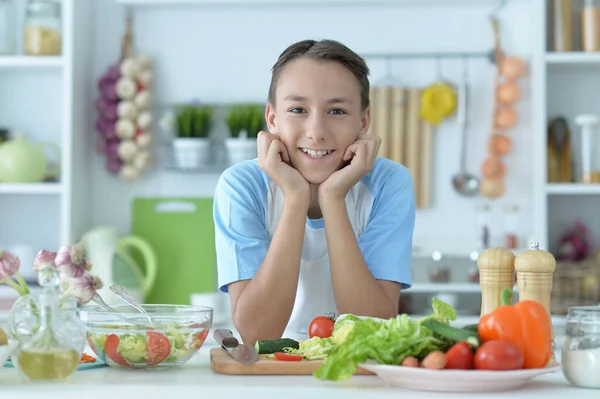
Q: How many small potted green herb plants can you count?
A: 2